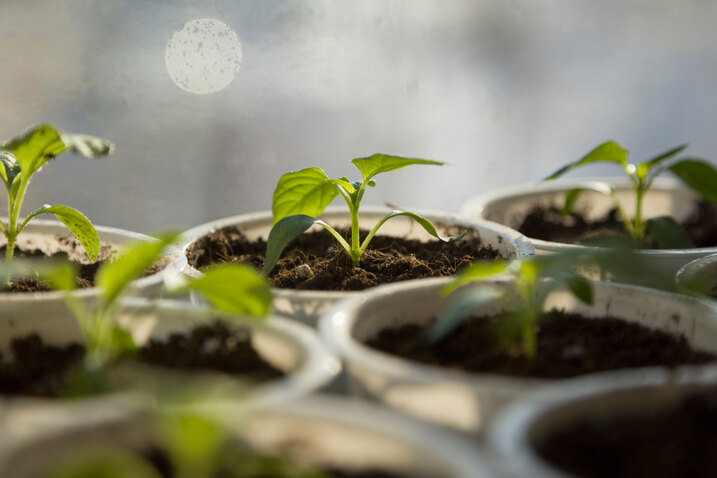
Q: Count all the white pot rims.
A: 8